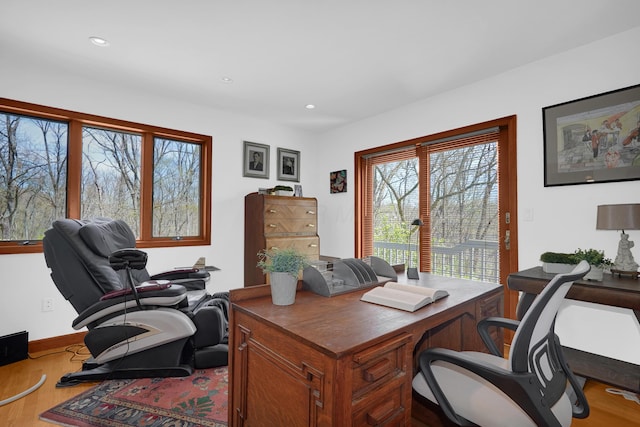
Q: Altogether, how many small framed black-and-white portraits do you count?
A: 2